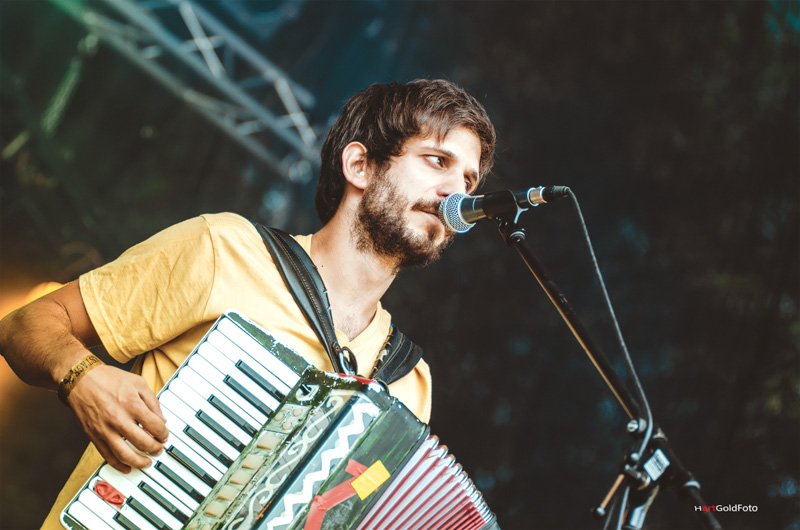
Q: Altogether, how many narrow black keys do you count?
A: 10